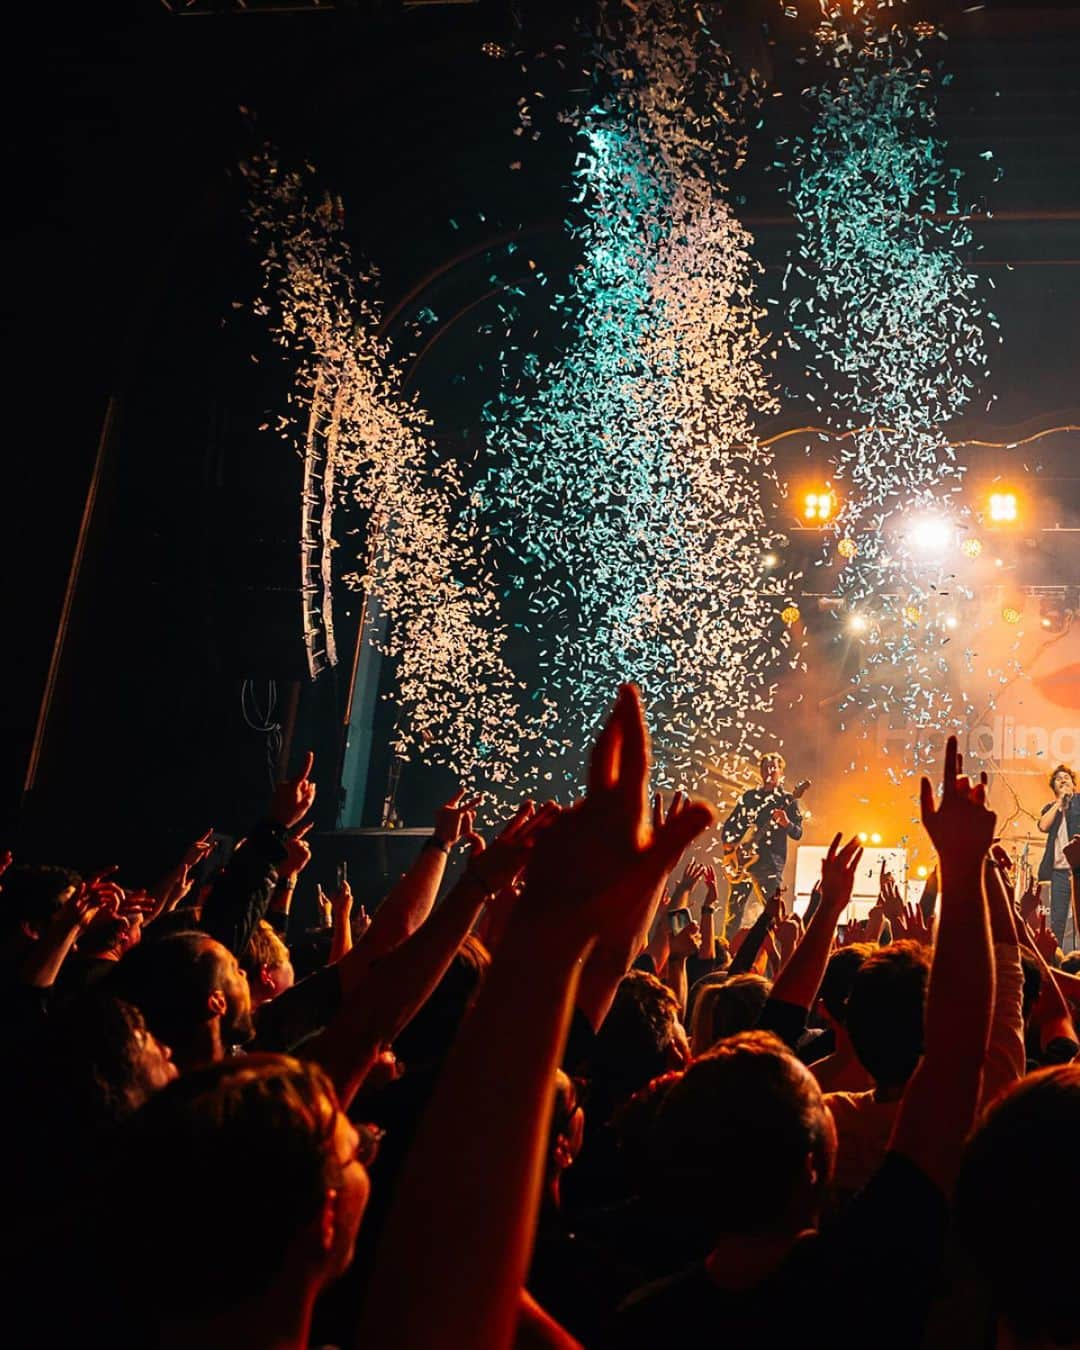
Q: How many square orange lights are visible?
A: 2